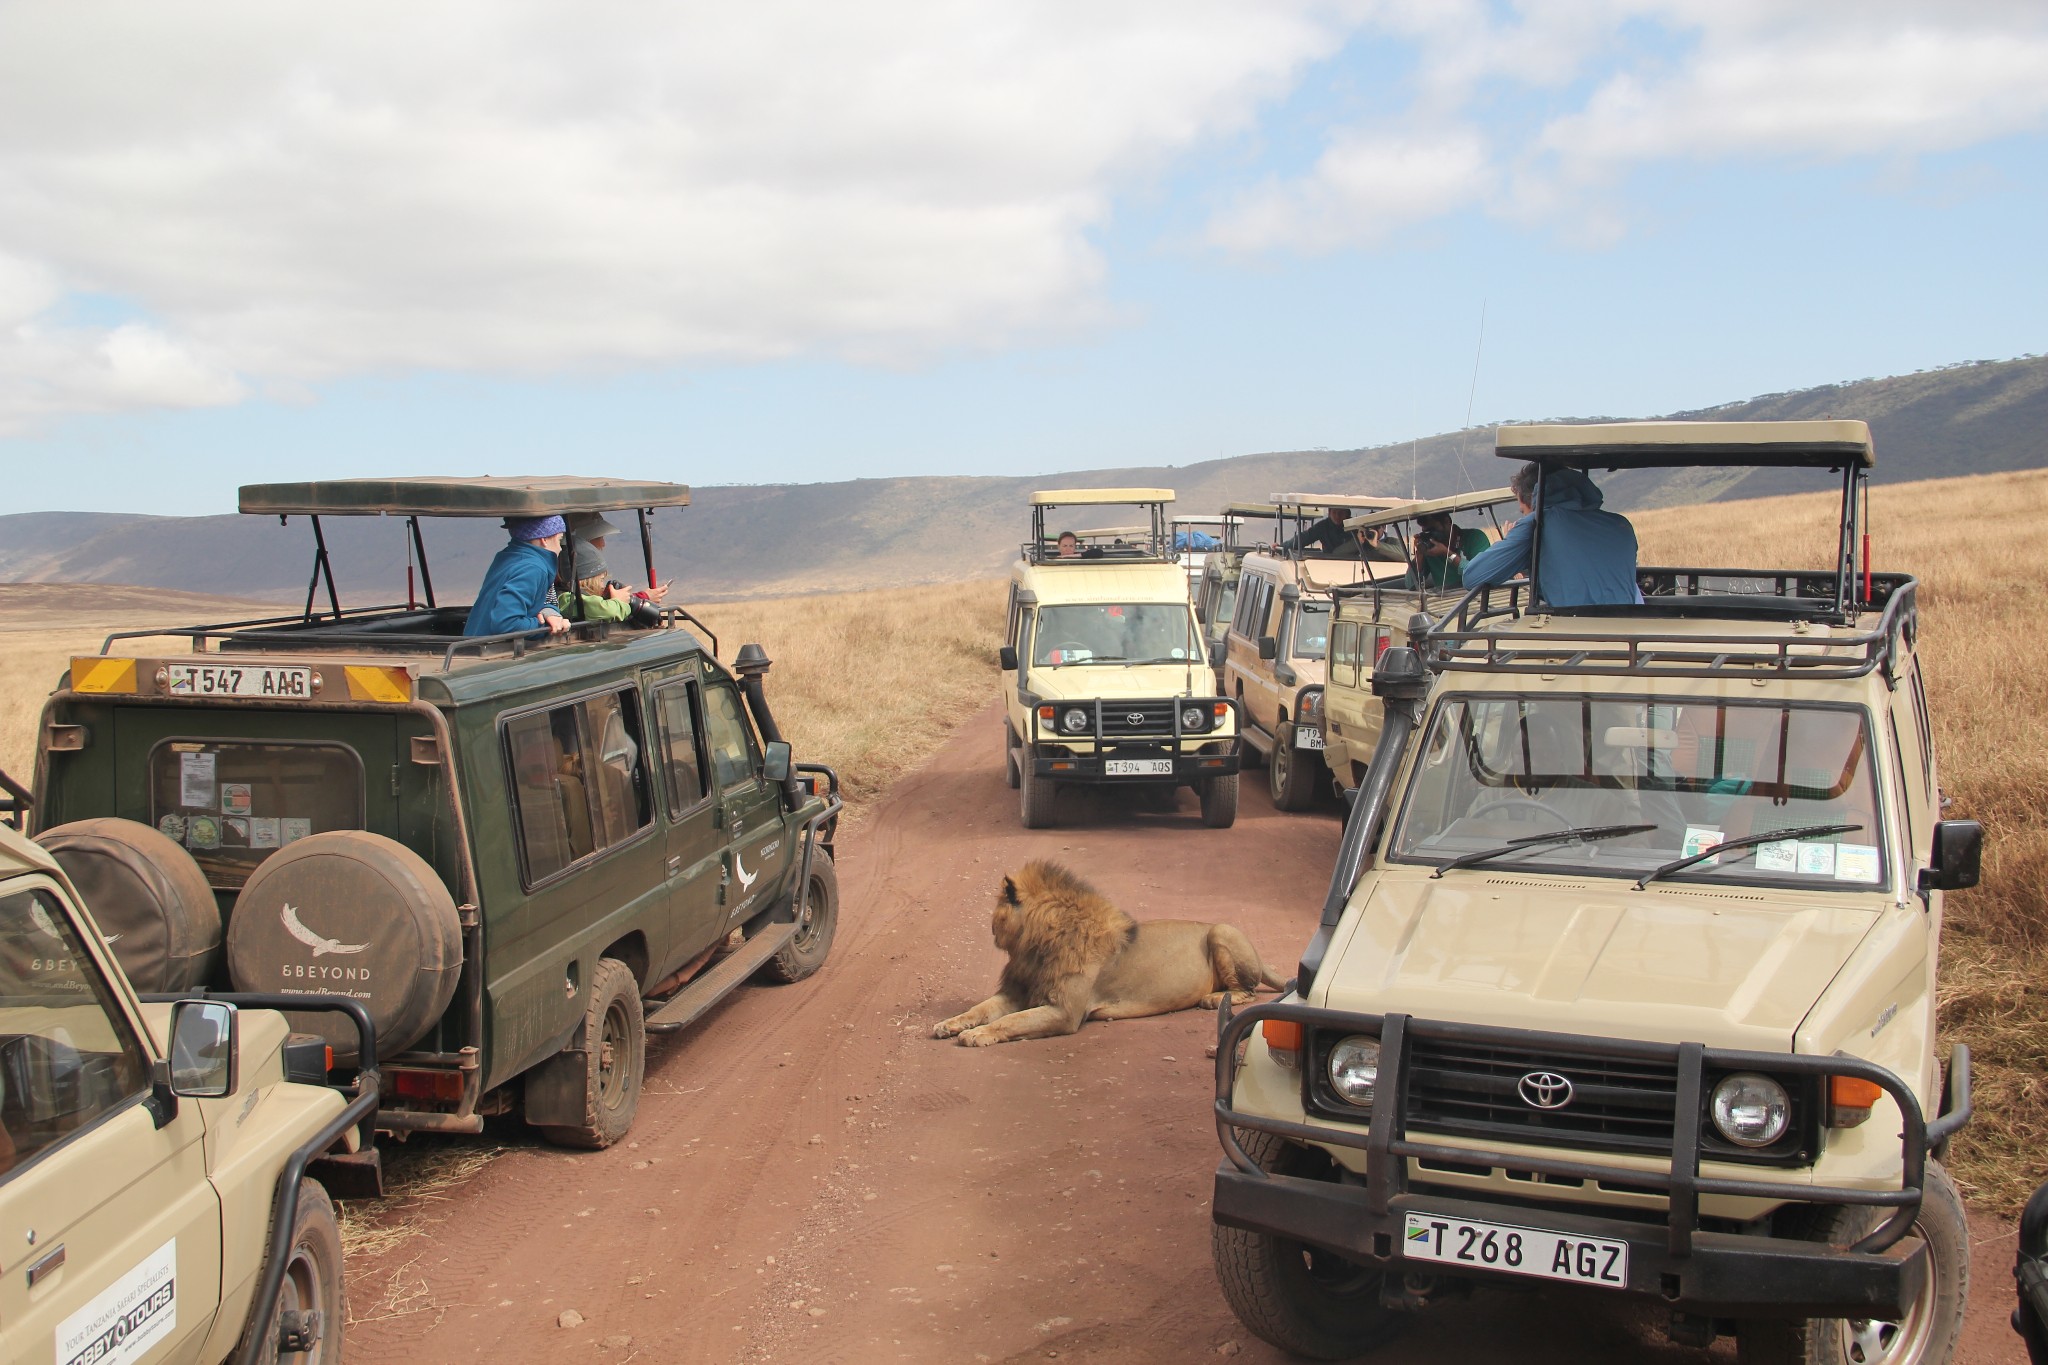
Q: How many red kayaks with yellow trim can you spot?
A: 0